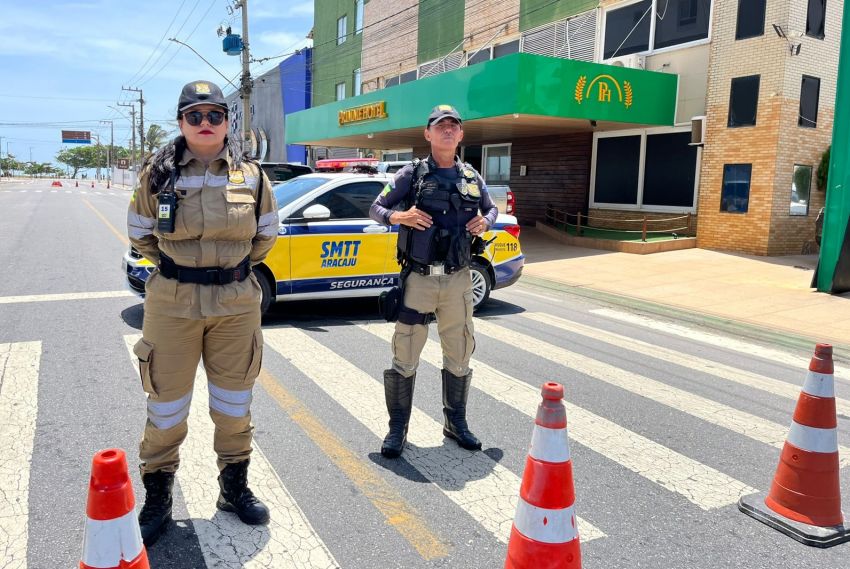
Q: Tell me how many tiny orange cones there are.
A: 3